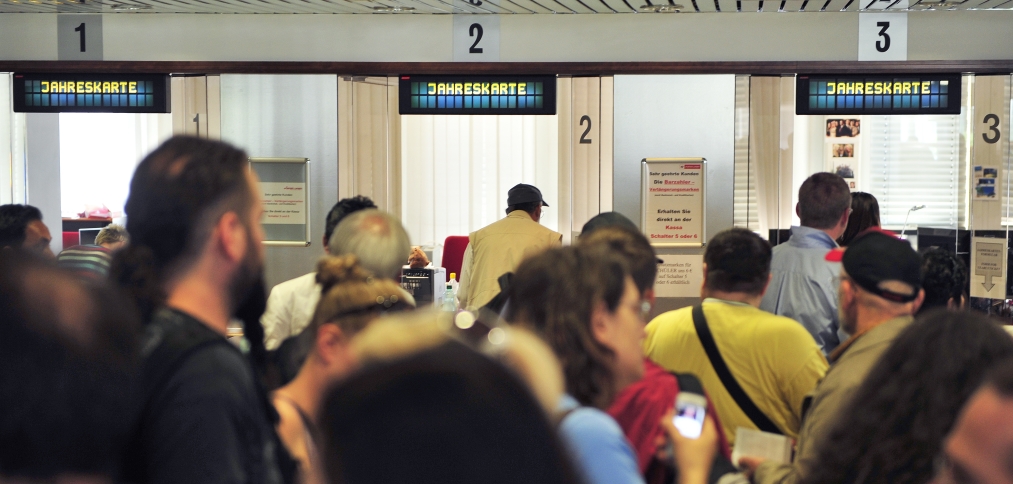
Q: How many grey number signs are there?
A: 3